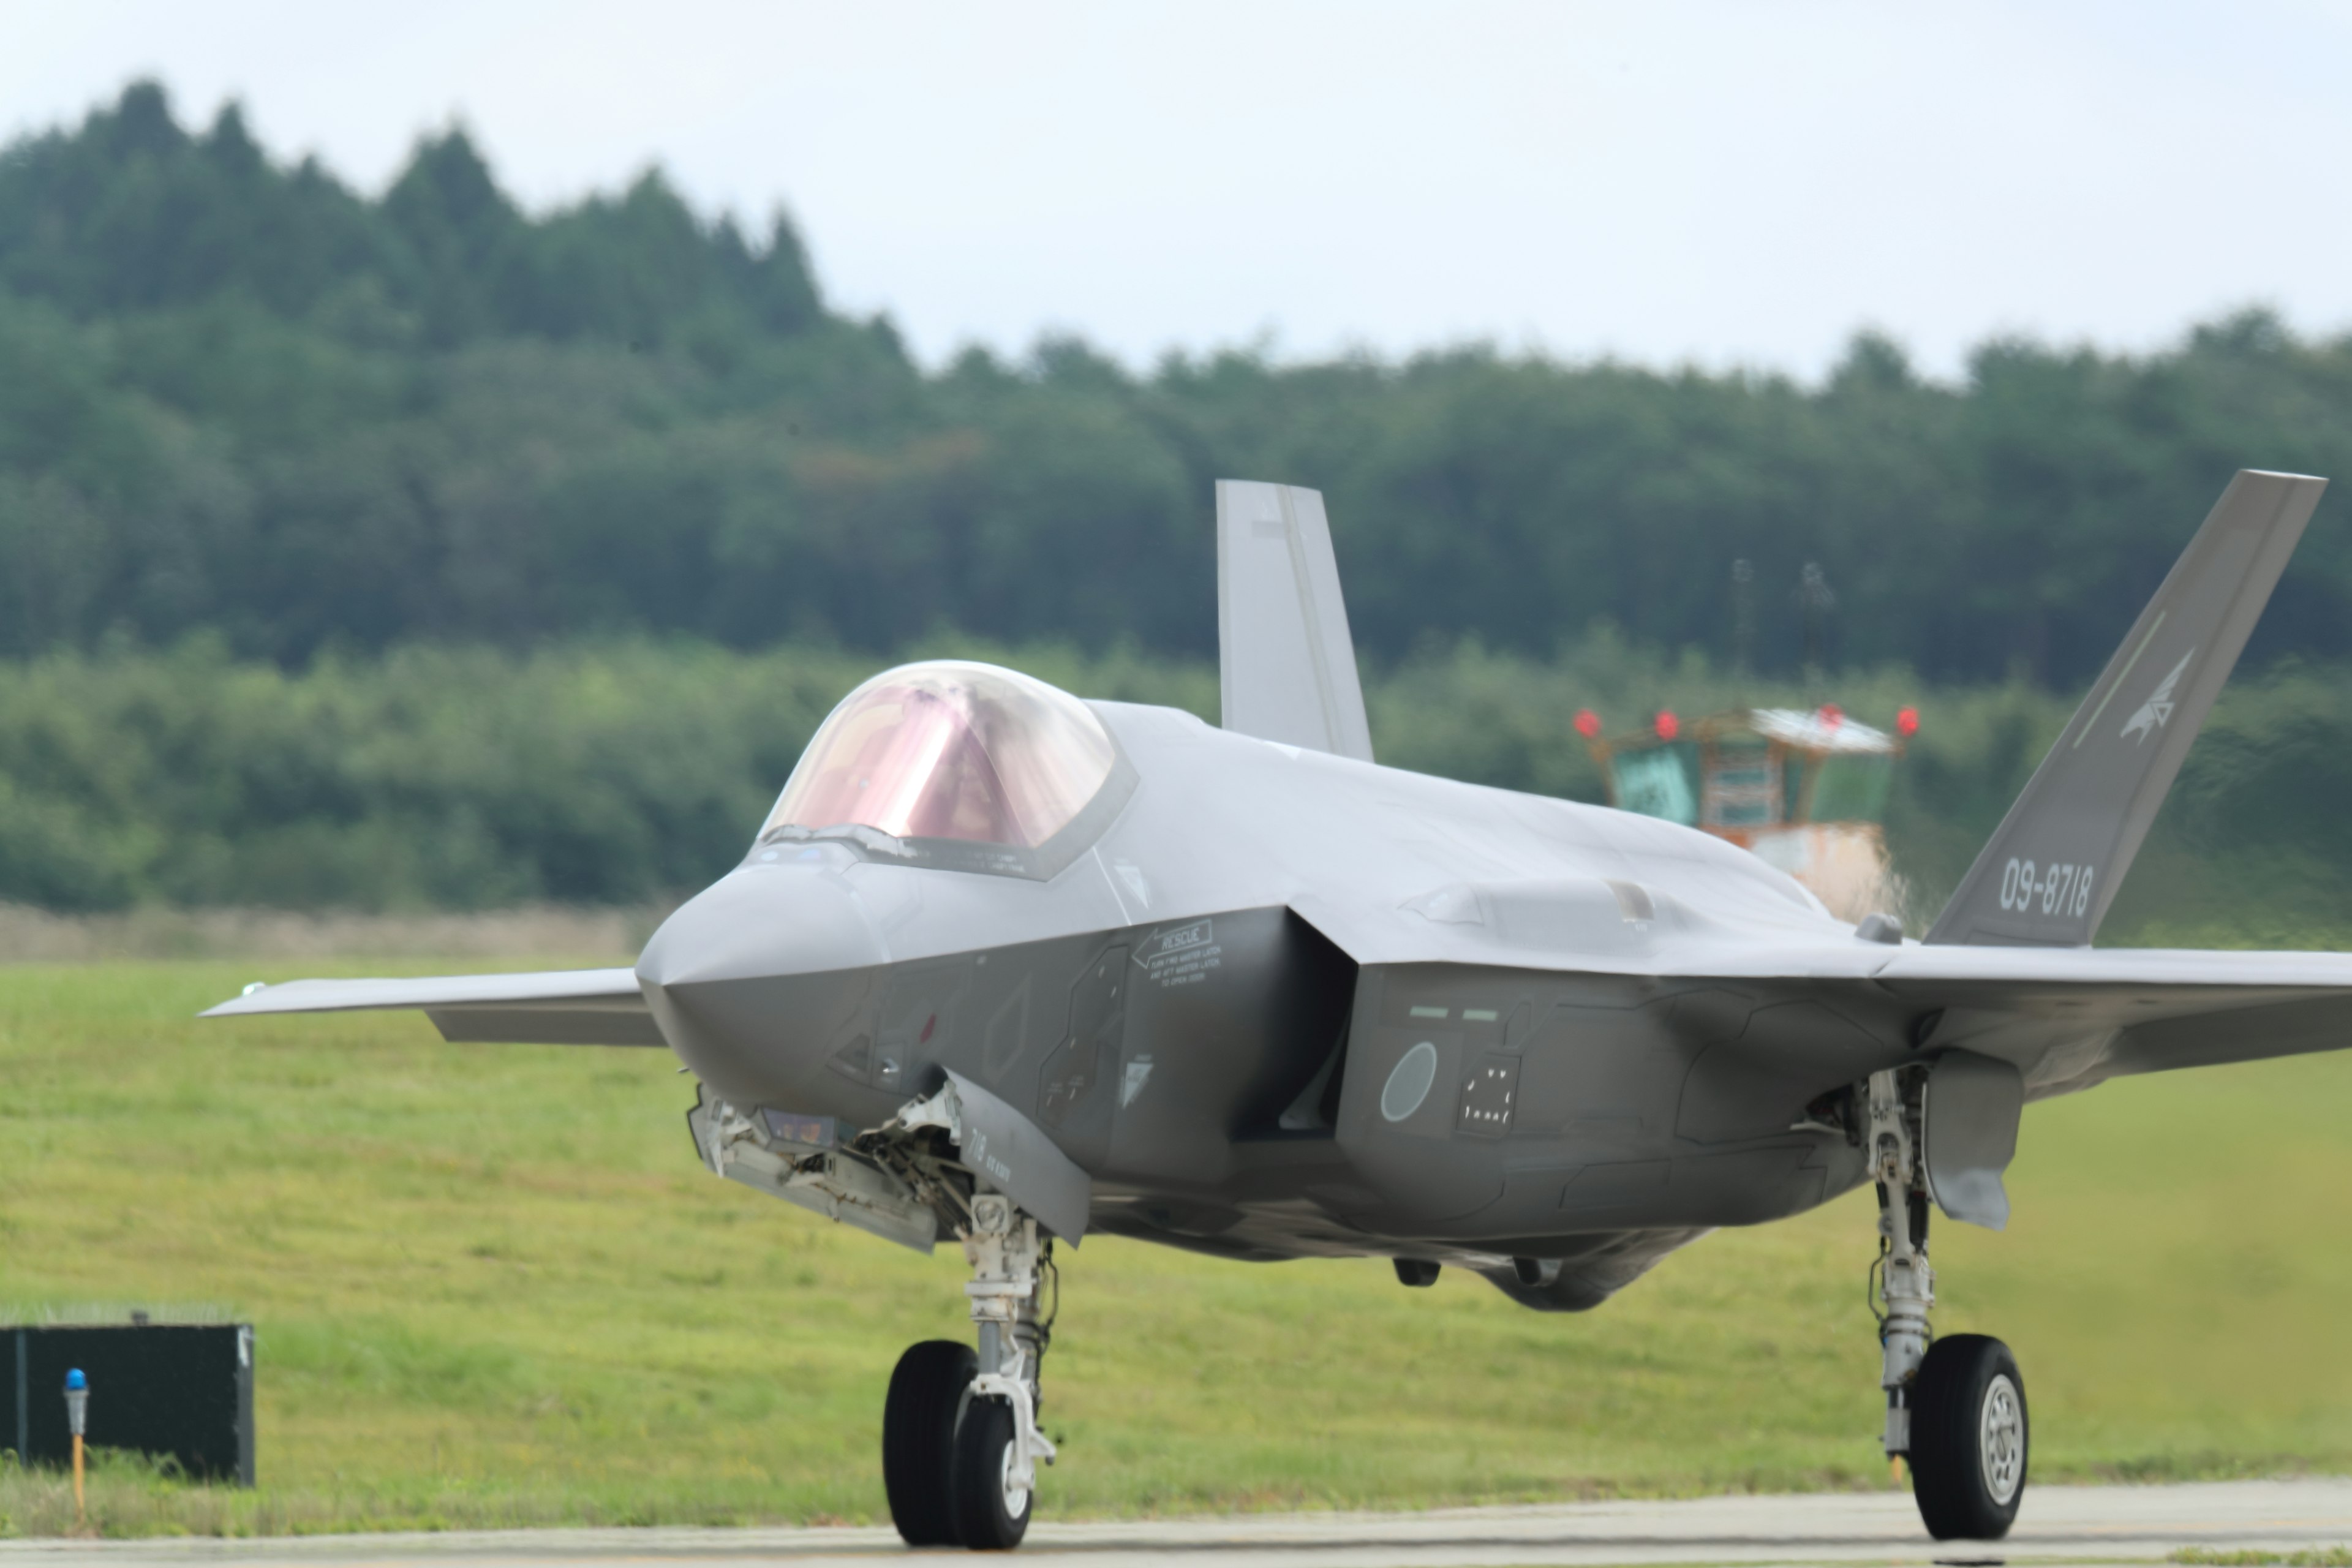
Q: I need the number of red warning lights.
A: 4